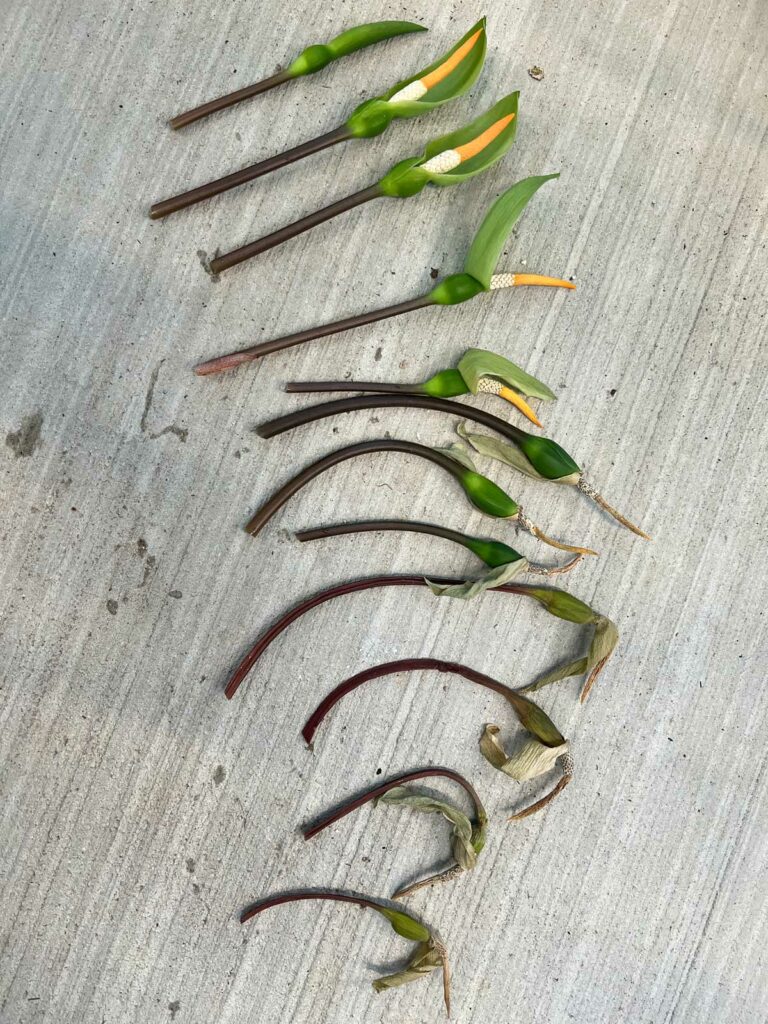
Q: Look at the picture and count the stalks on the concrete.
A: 12